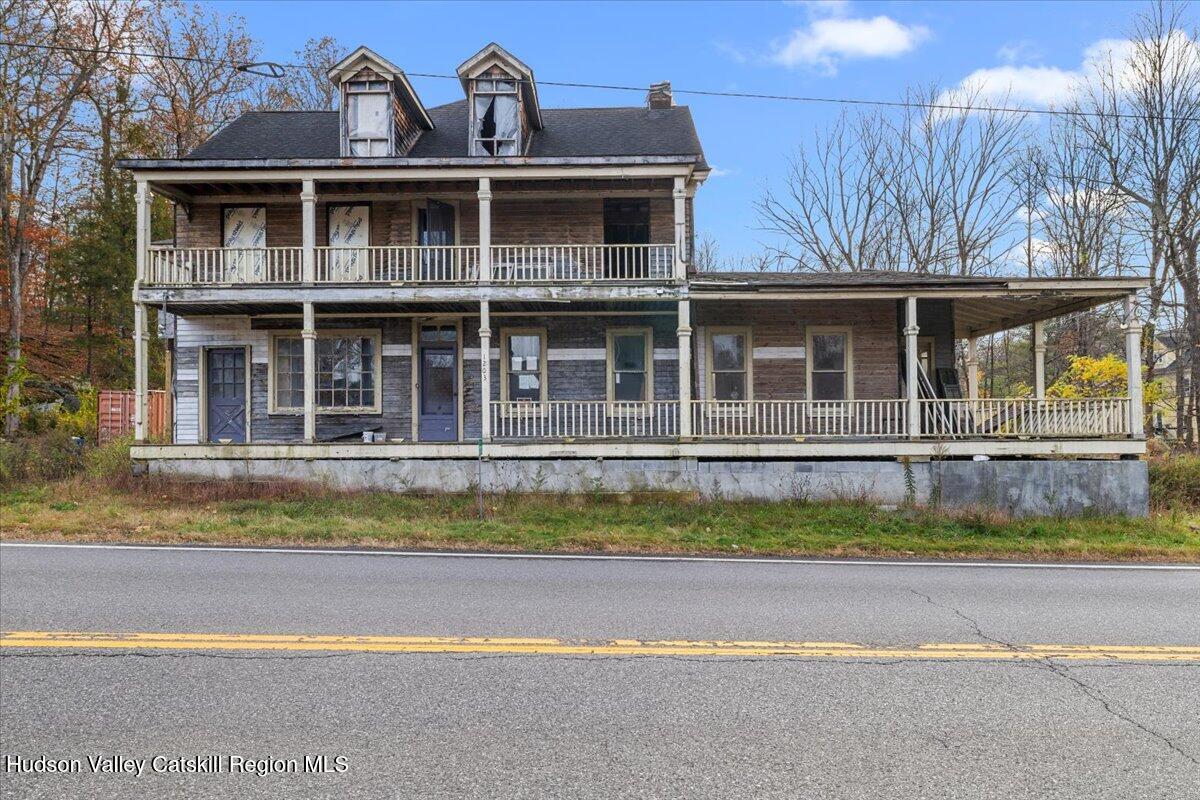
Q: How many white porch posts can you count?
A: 12